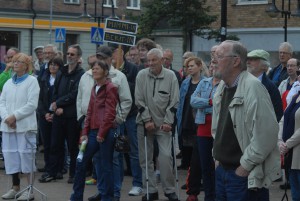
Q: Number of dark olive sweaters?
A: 1